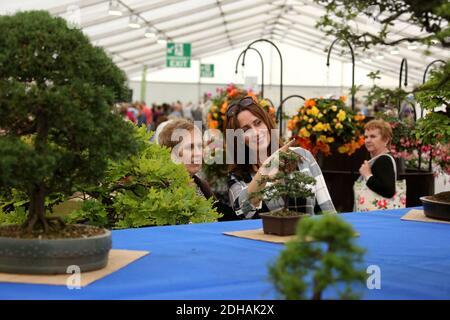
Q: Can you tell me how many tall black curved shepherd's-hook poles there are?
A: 5